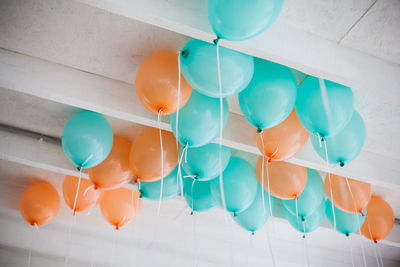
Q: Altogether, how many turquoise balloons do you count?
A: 15